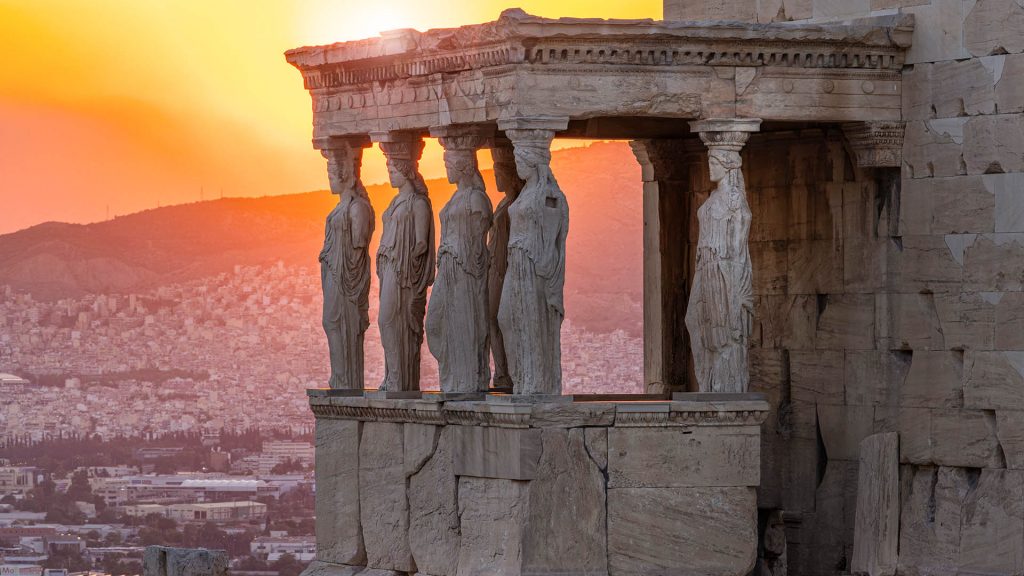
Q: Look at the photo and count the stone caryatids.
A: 6